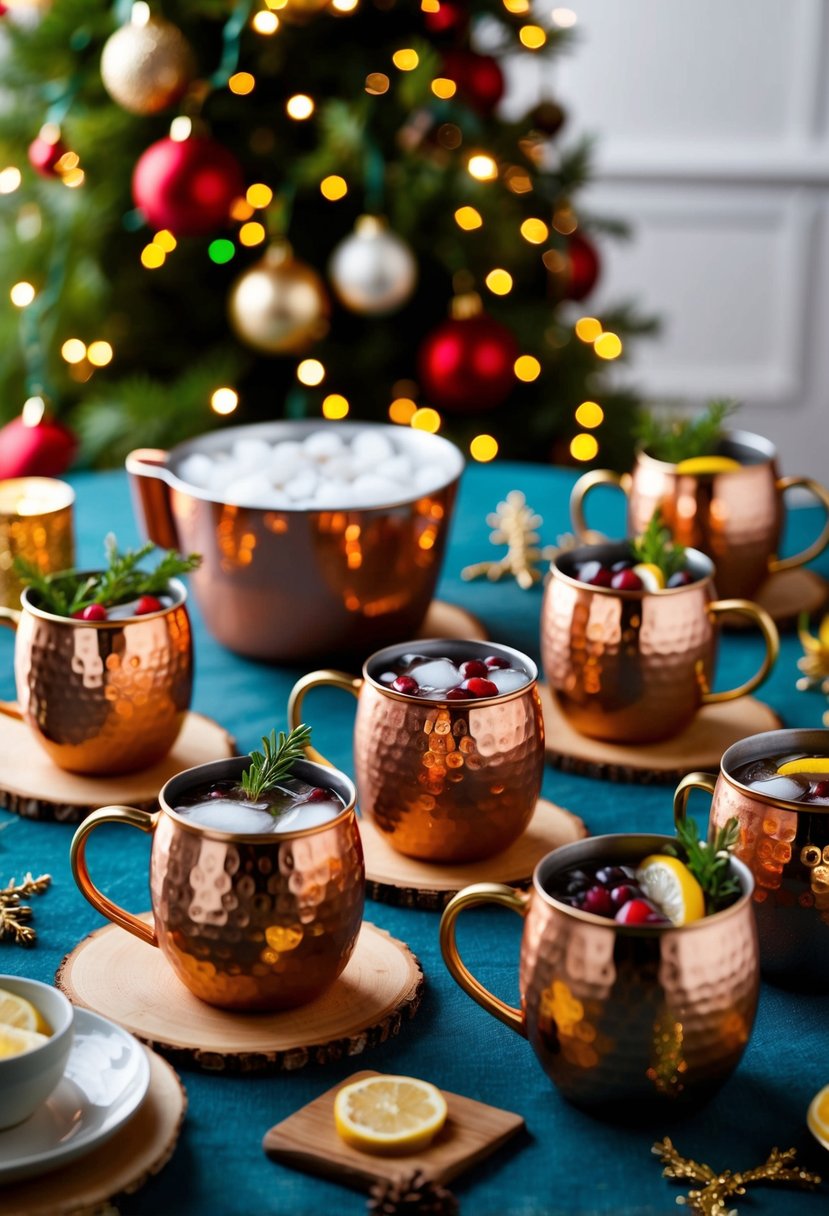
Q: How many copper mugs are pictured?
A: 7